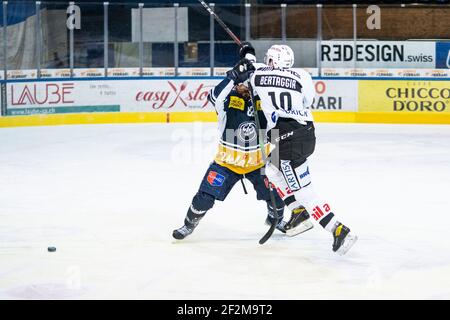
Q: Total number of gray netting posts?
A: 11